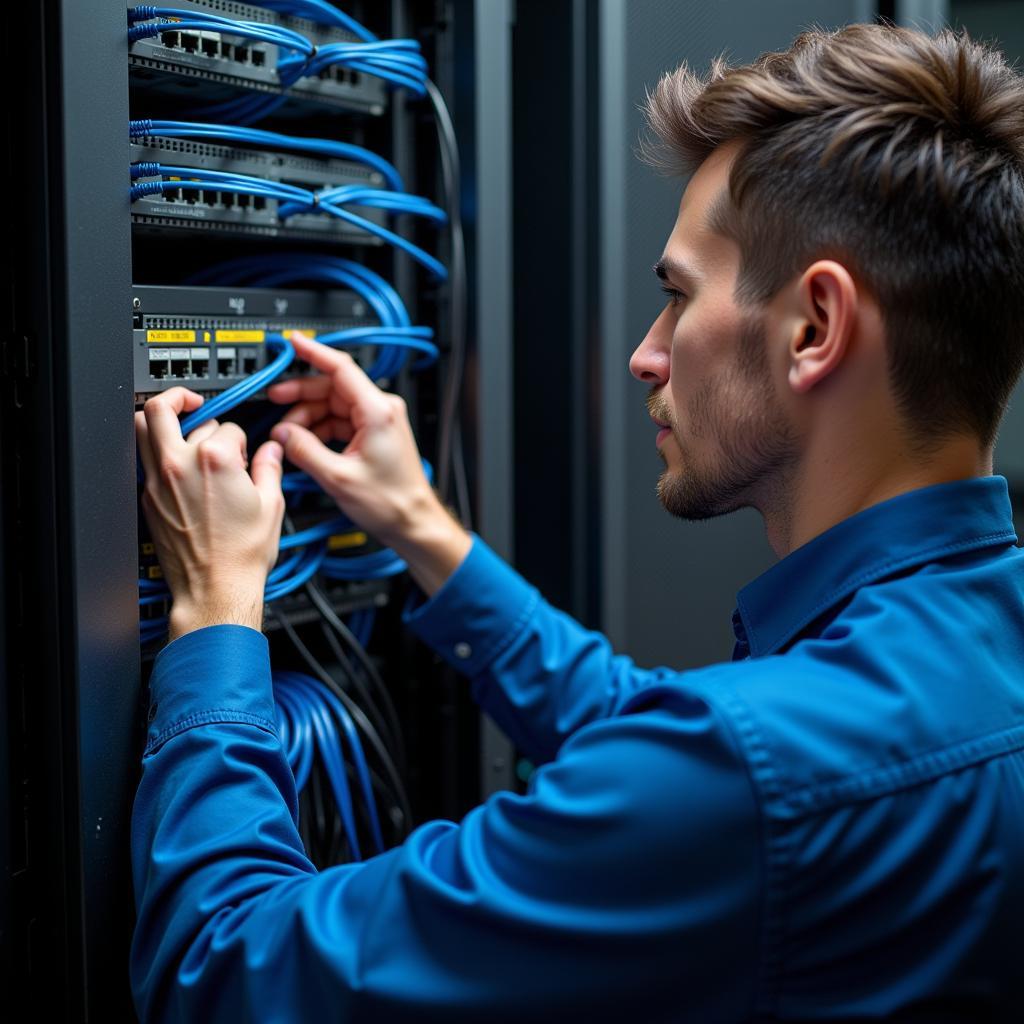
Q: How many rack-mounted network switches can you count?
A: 4